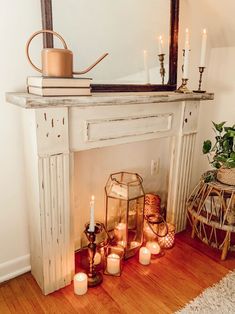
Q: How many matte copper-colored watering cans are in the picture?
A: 1